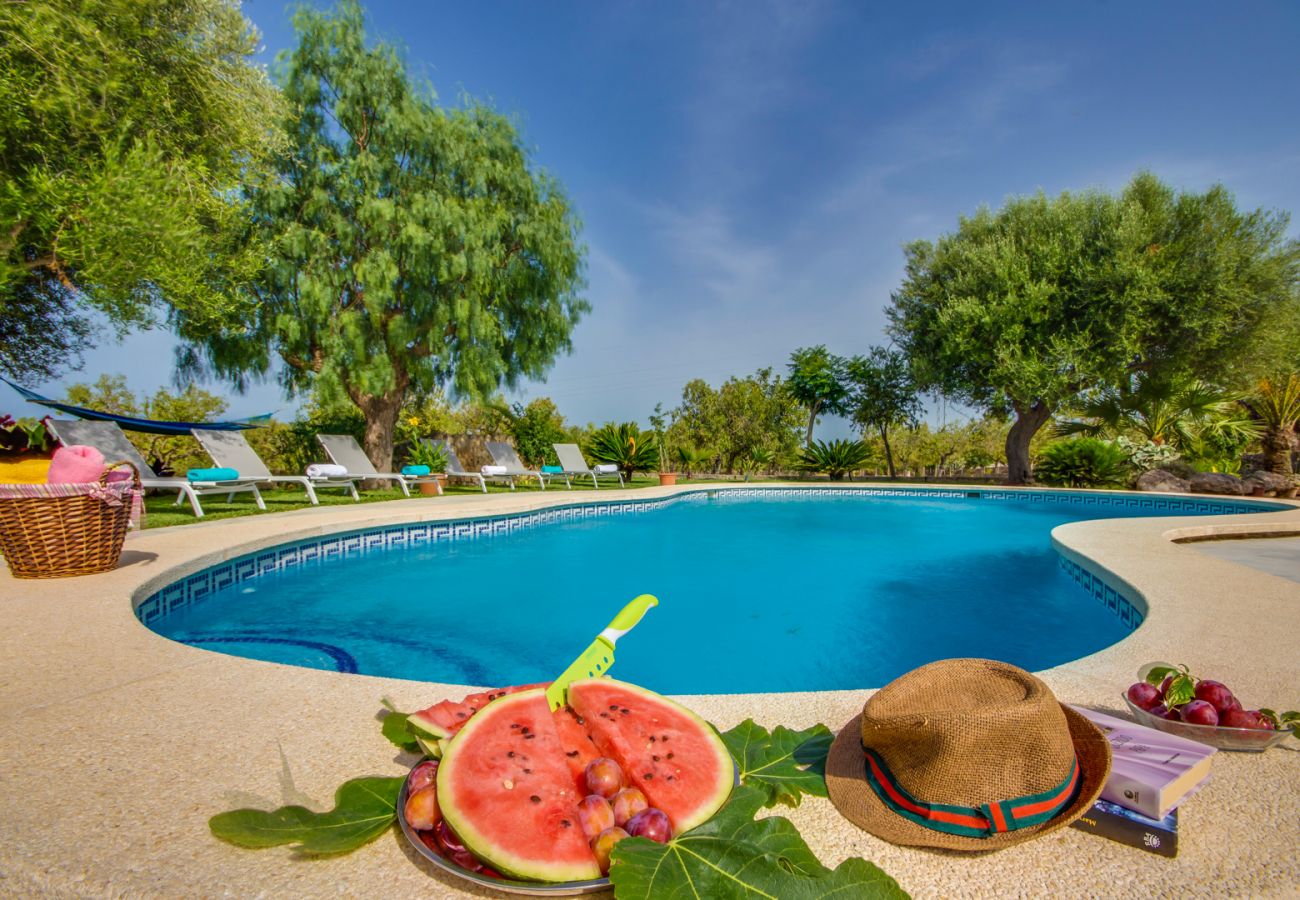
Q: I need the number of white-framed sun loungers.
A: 6